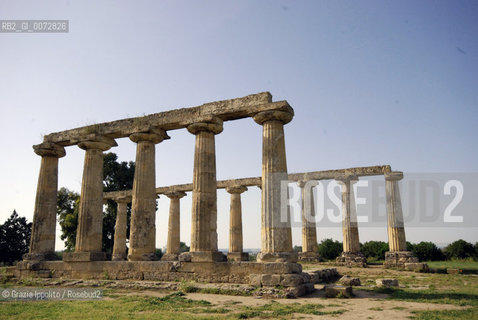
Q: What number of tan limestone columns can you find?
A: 11